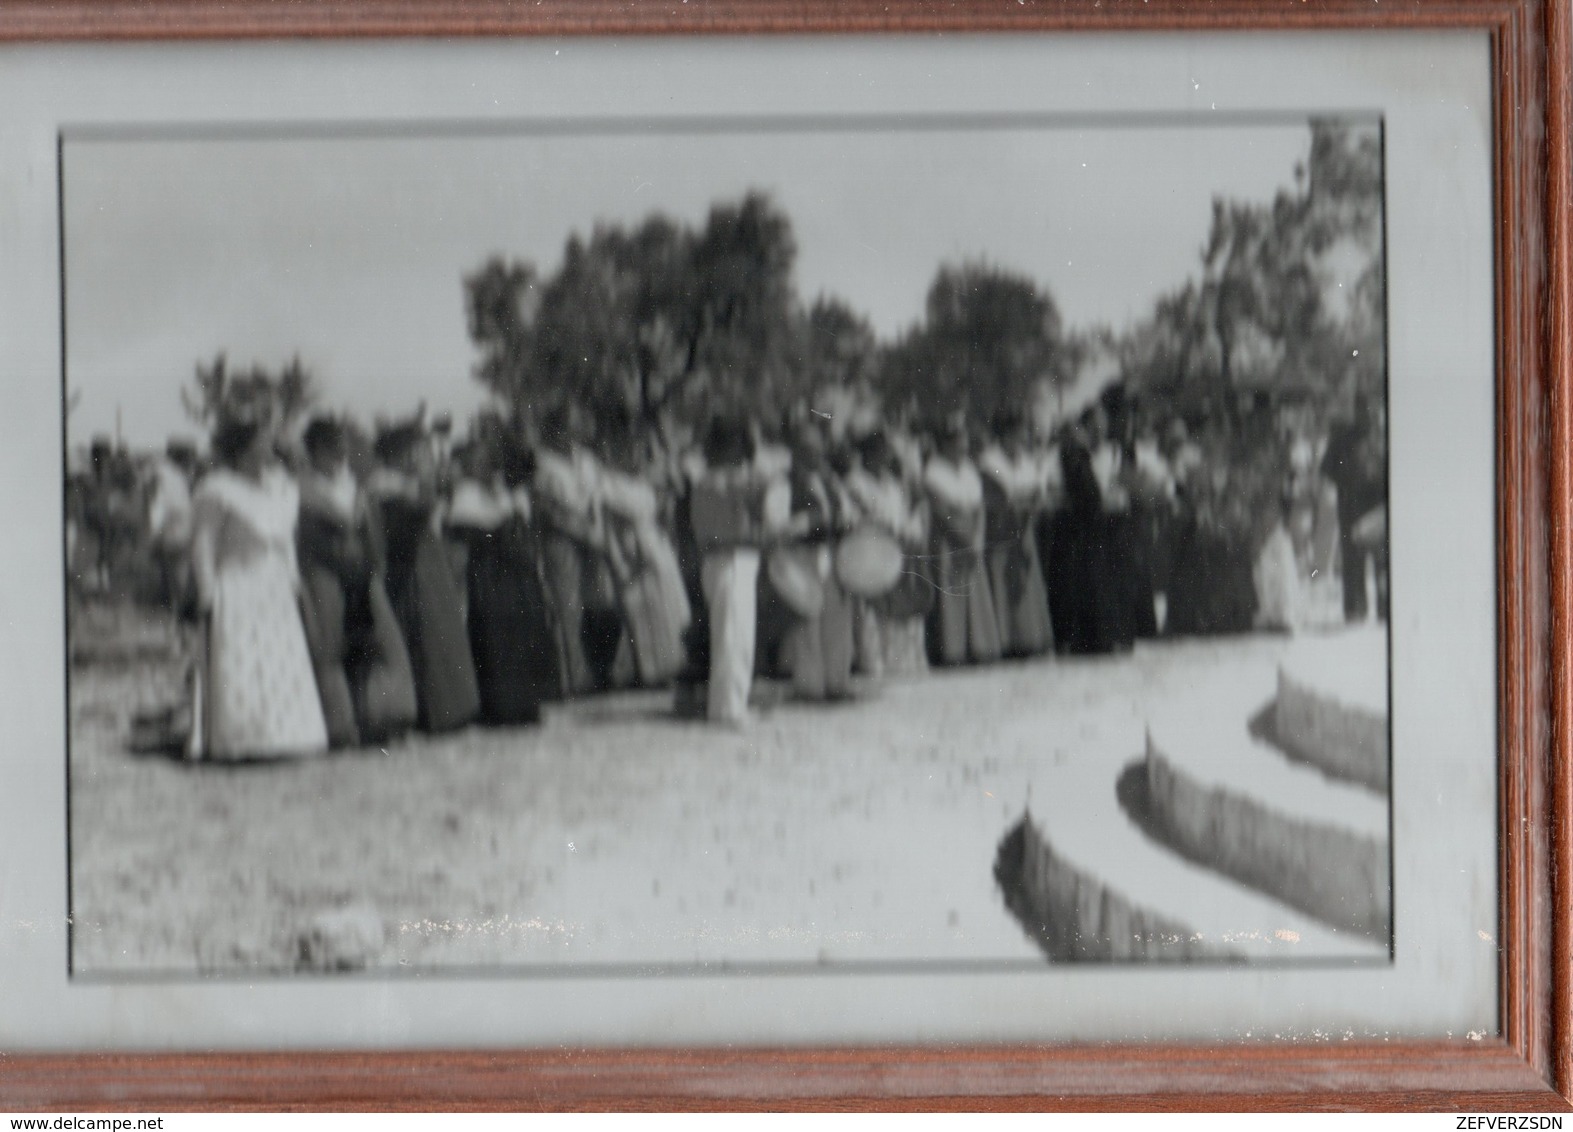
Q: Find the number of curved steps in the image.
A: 3